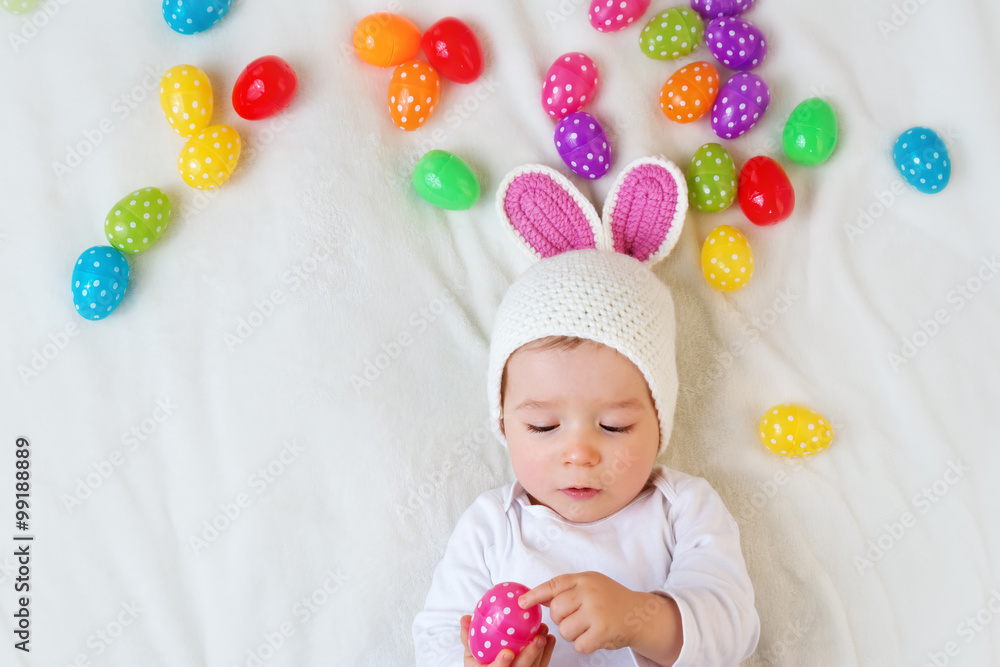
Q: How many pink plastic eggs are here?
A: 3